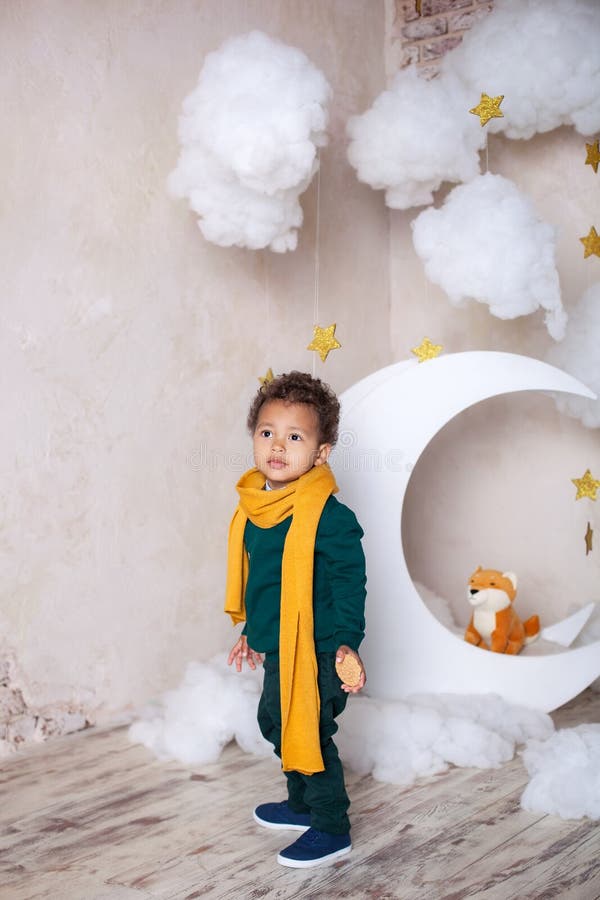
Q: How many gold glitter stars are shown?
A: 8